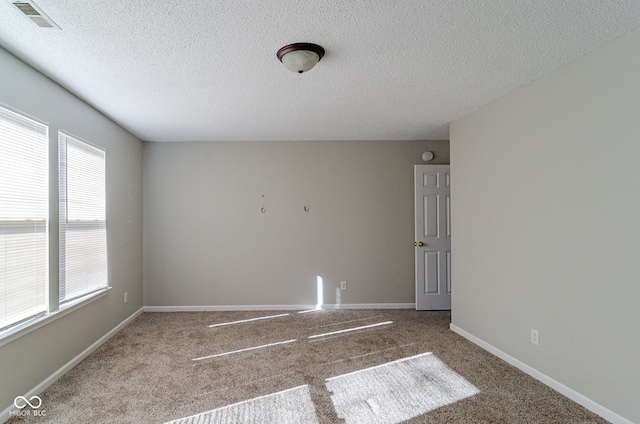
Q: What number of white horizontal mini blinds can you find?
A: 2